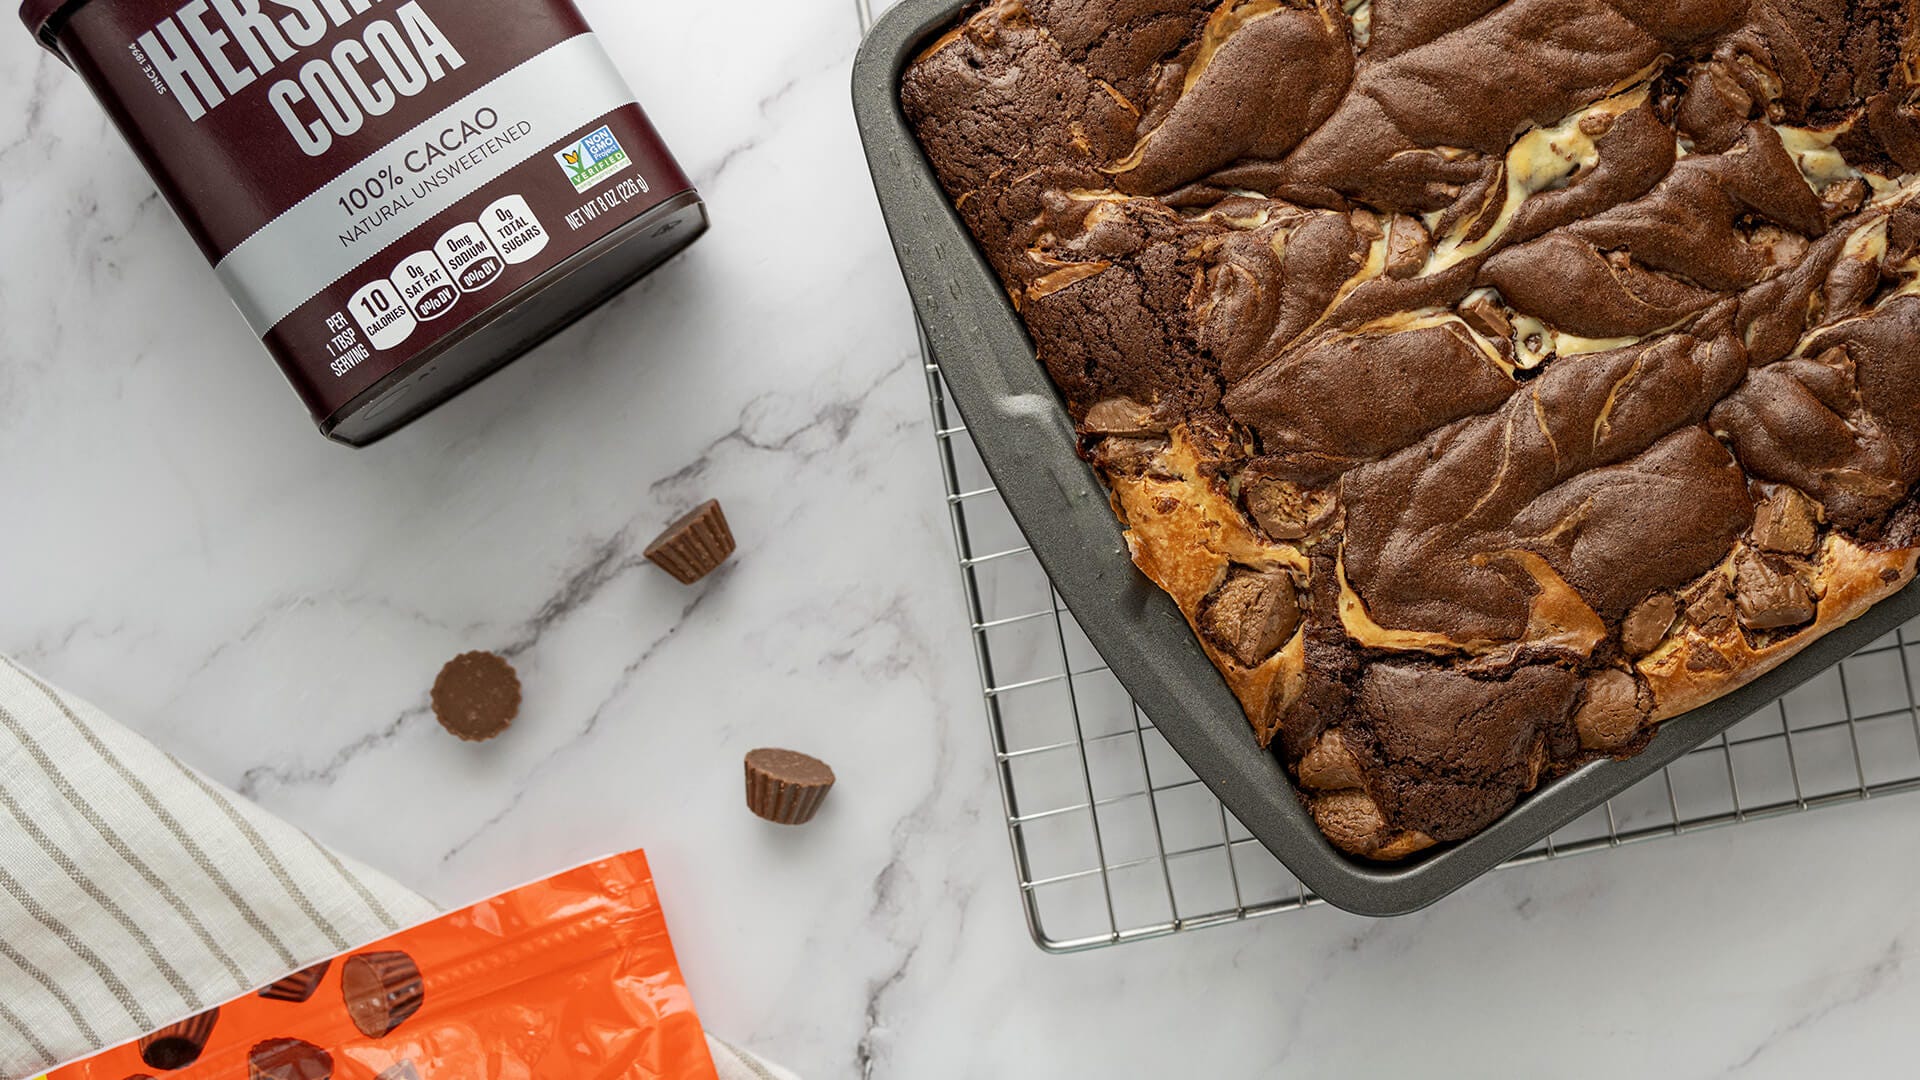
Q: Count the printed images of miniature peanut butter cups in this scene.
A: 6